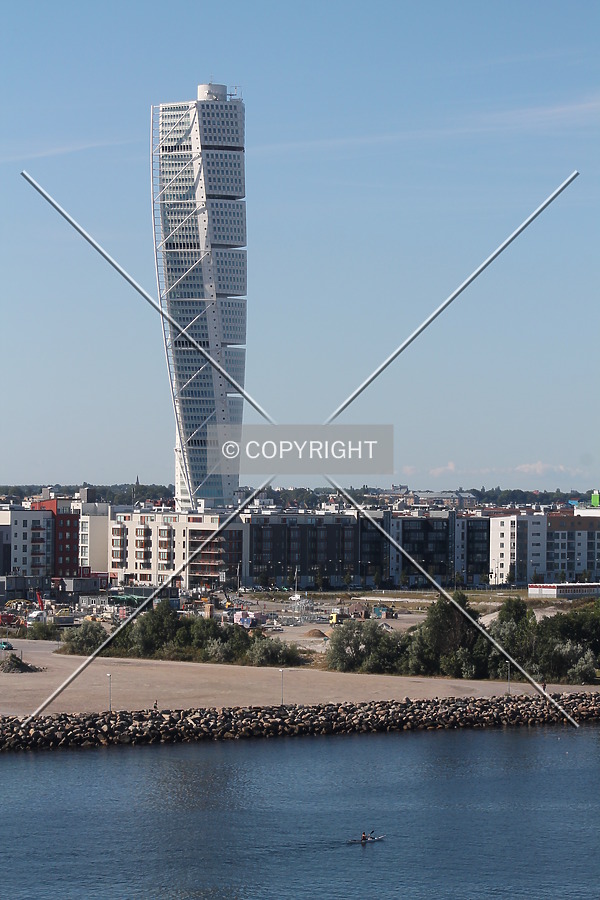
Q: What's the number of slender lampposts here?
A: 3